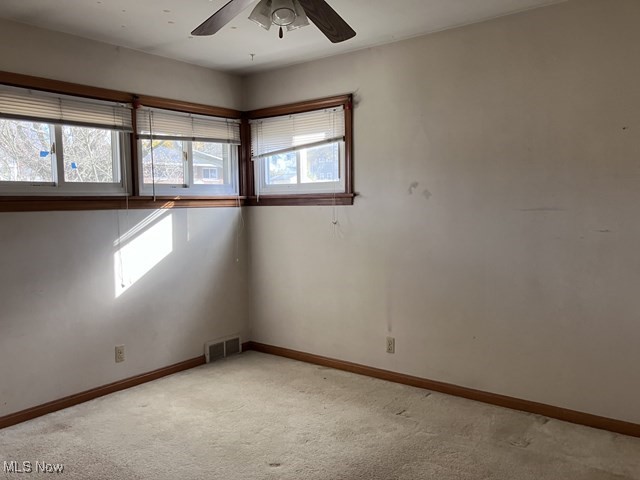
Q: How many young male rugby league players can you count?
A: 0